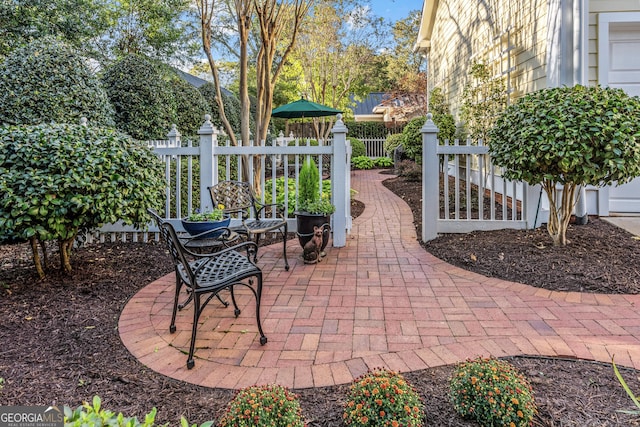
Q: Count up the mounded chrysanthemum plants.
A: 3